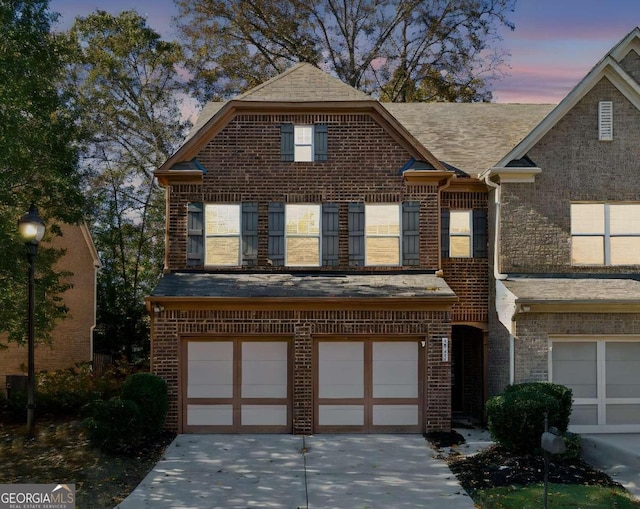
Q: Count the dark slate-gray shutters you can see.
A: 10